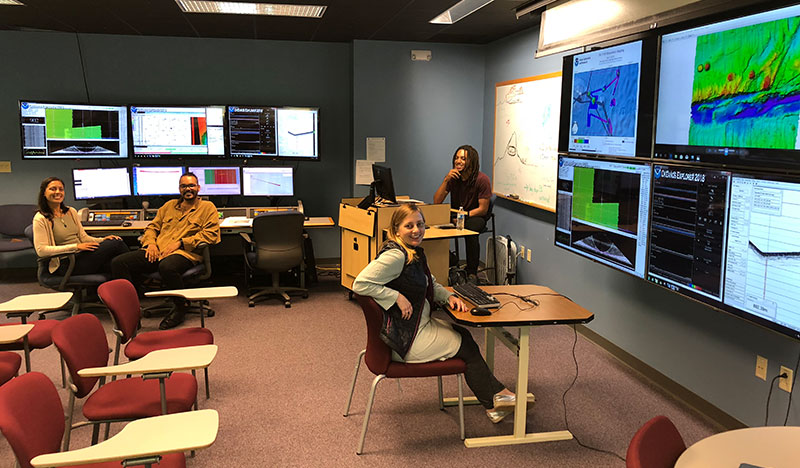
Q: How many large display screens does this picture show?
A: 7